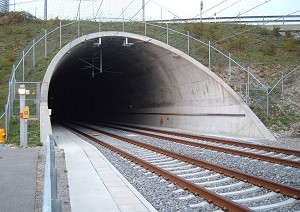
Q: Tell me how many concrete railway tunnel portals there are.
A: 1